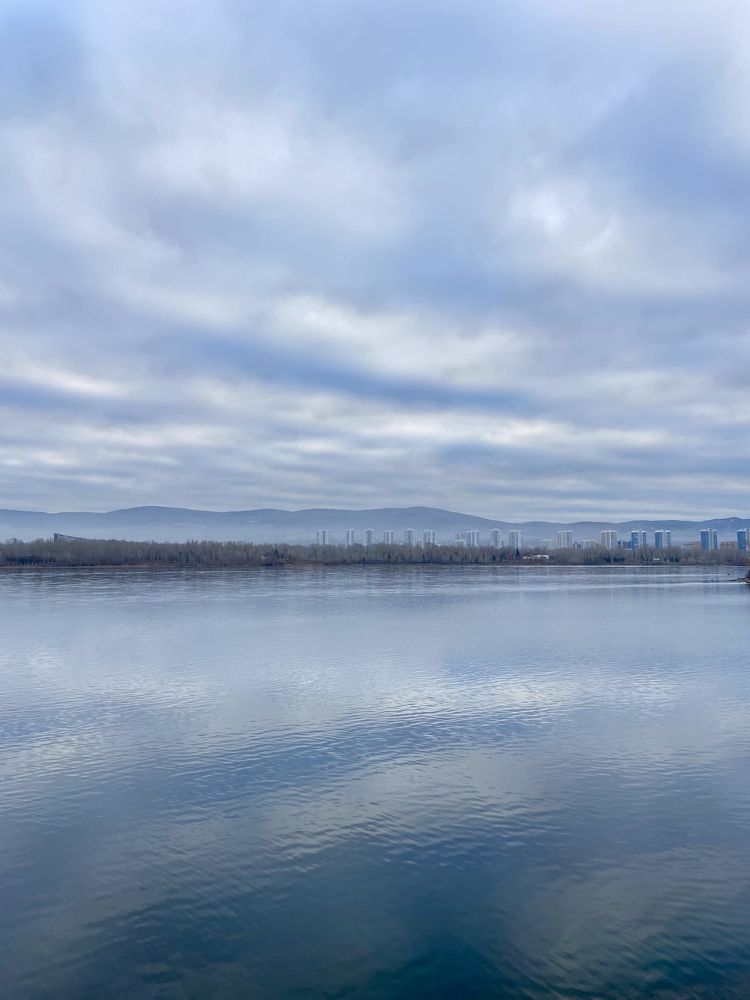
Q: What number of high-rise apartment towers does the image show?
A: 15